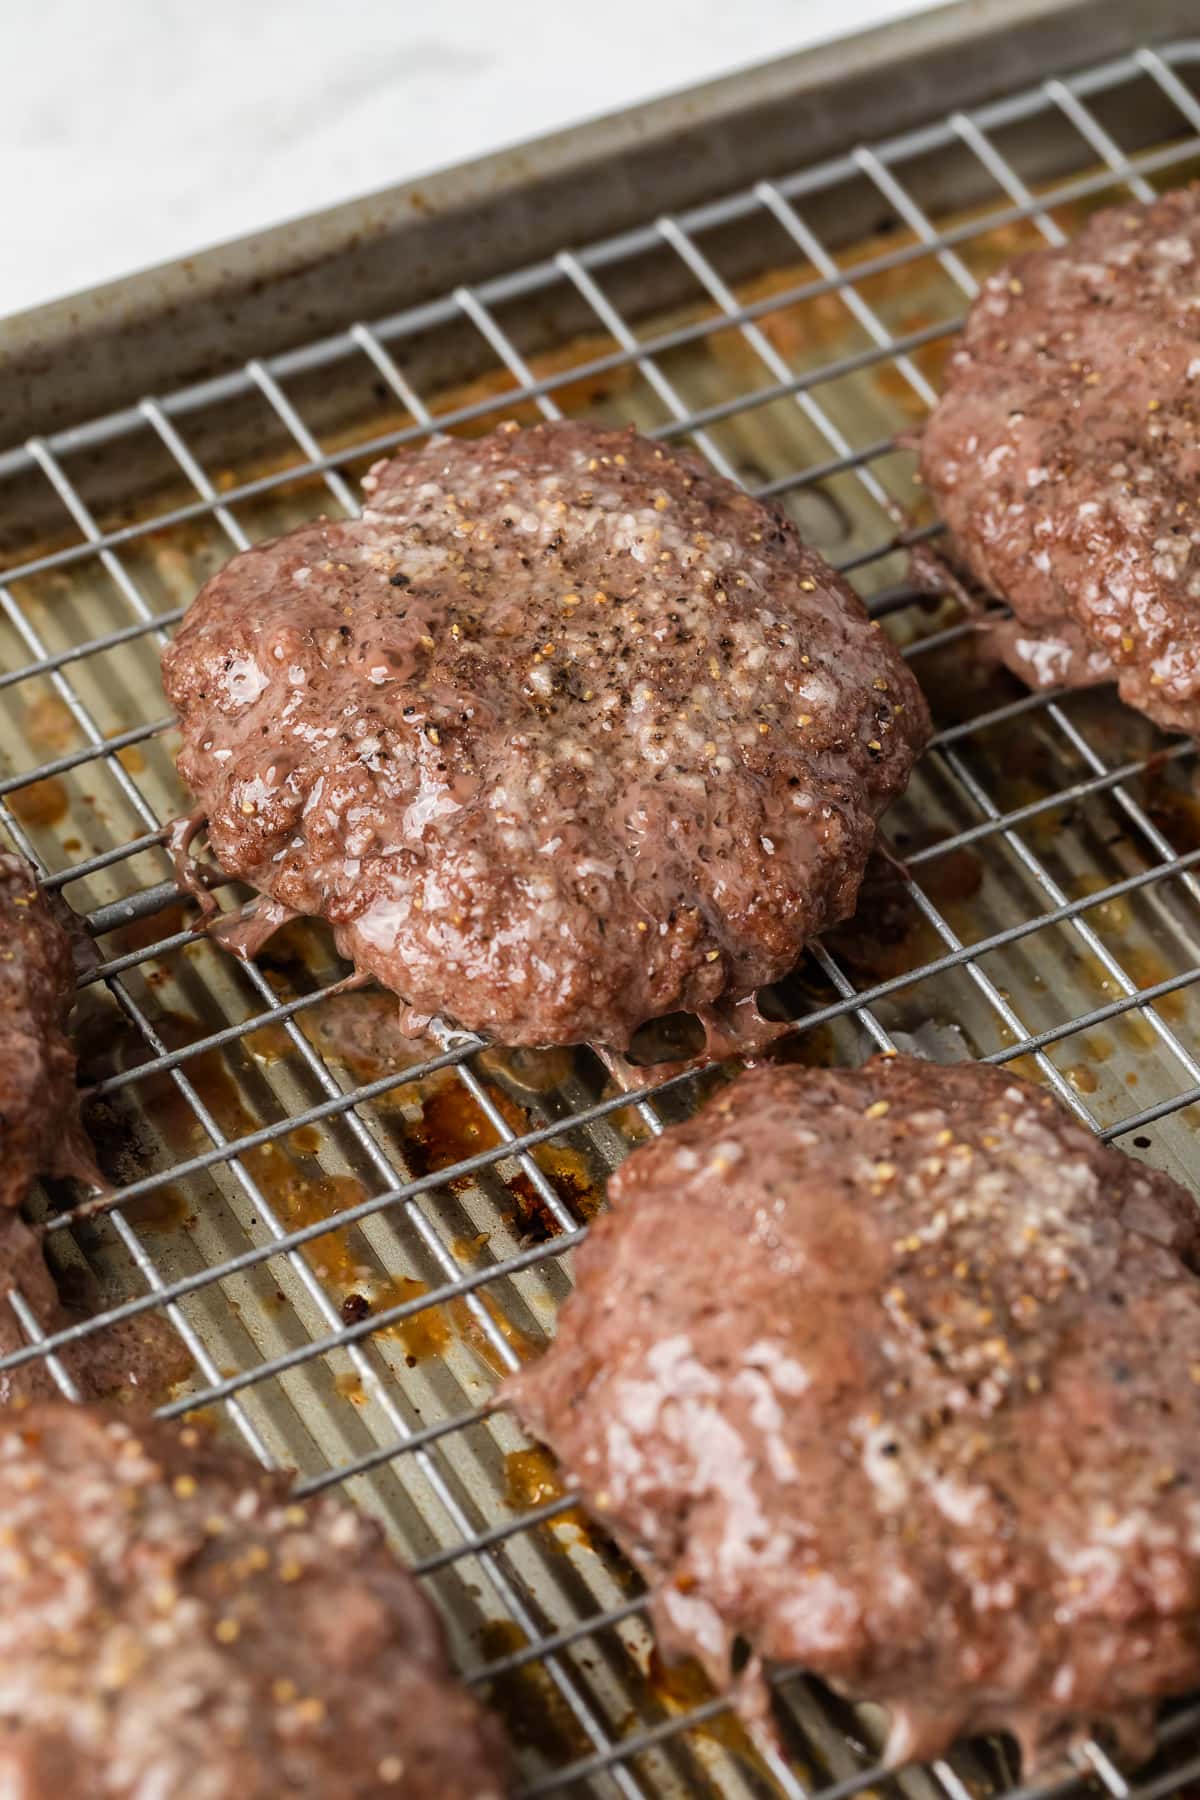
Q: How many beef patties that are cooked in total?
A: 5